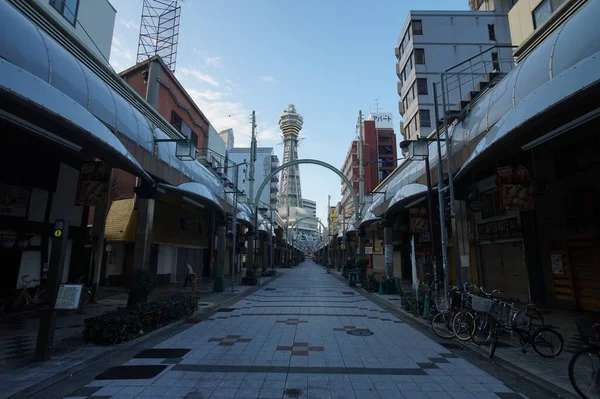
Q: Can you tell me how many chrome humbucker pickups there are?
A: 0